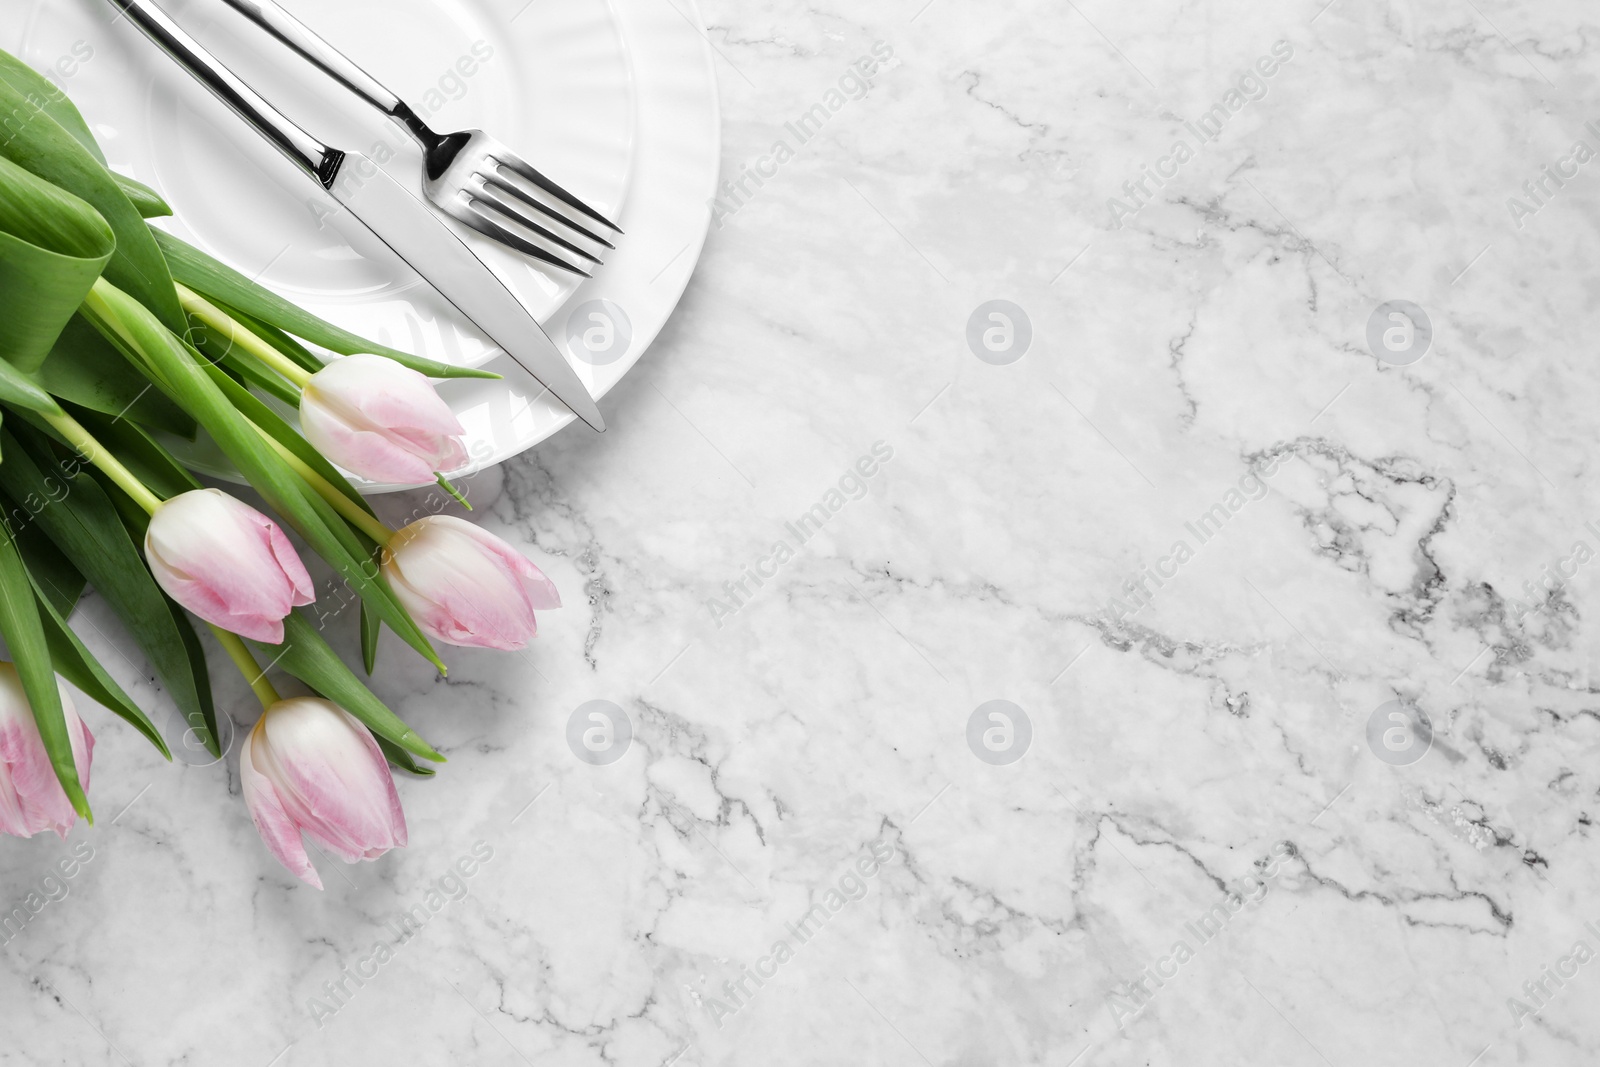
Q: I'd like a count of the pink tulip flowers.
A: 5